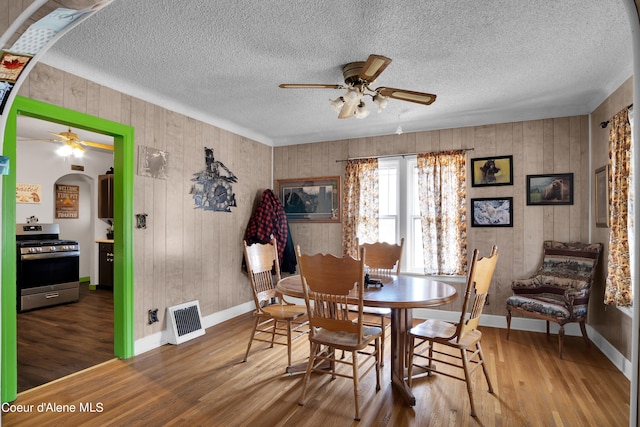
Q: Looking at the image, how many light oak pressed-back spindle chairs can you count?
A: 4